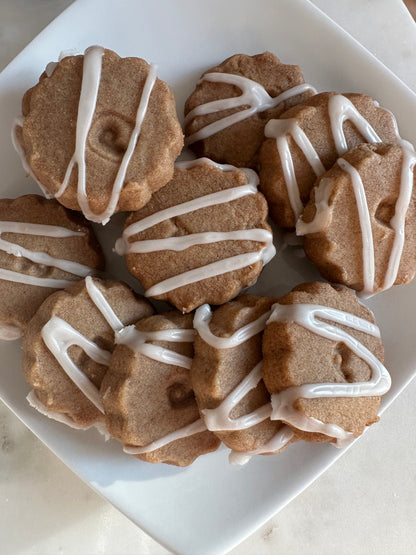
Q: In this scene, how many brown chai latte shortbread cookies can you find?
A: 10